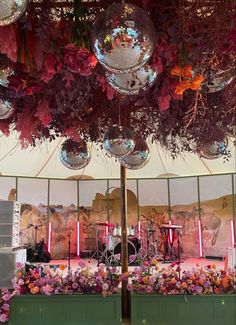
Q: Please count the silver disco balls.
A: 10